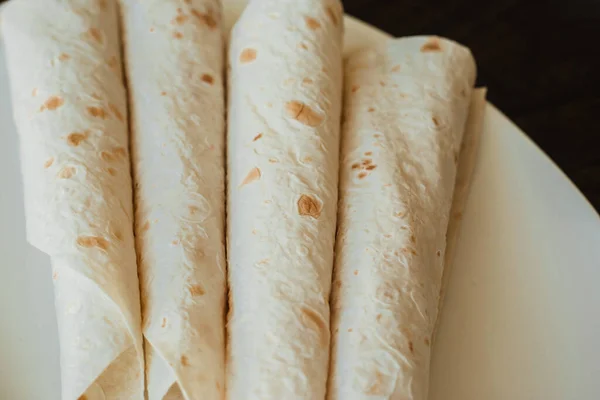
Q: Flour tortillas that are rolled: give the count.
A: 4